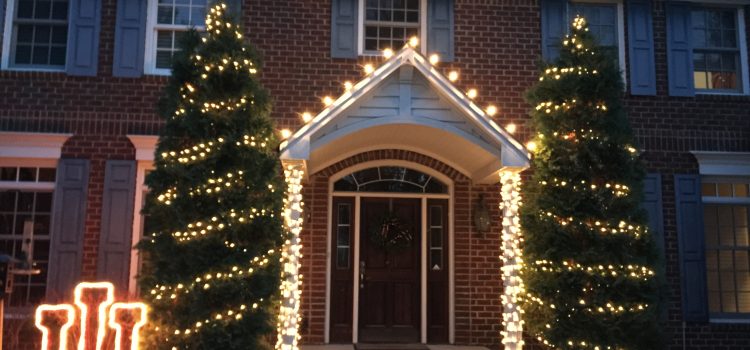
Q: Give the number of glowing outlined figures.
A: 3